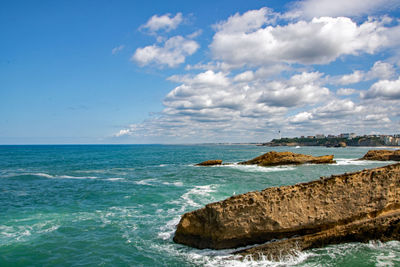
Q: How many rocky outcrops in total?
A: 4